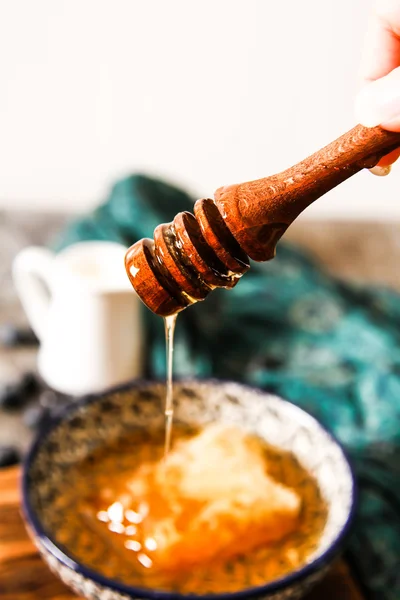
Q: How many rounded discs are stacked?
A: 4